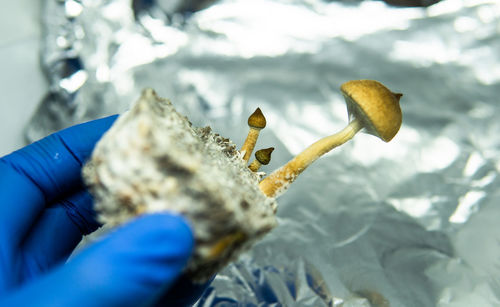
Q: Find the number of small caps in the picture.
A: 2